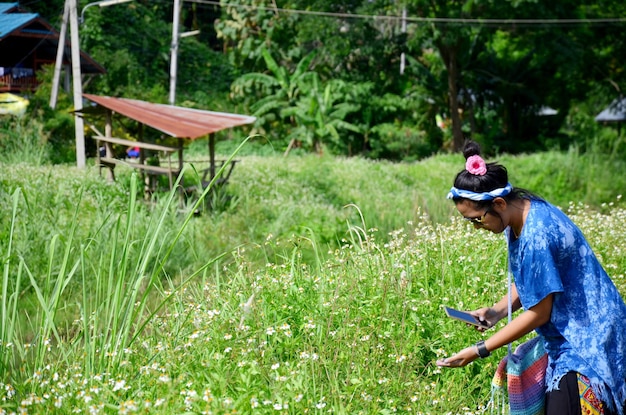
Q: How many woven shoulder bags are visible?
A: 1